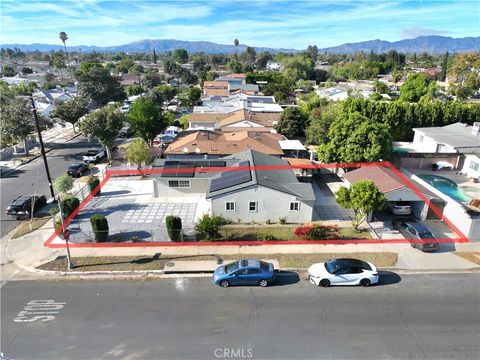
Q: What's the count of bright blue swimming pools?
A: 1